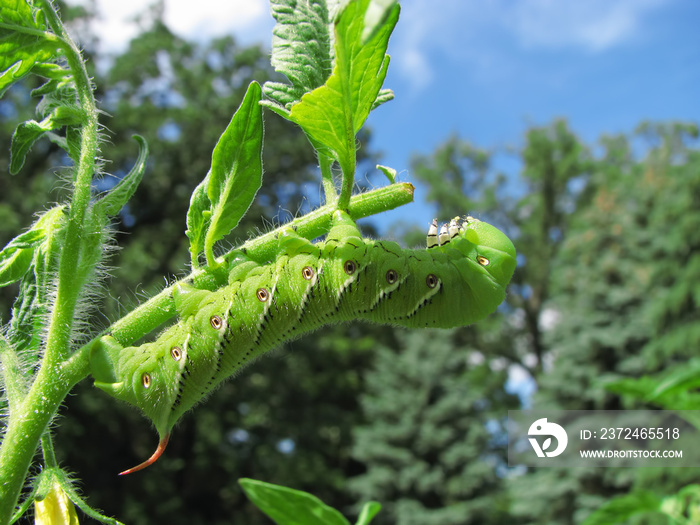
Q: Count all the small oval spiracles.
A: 9